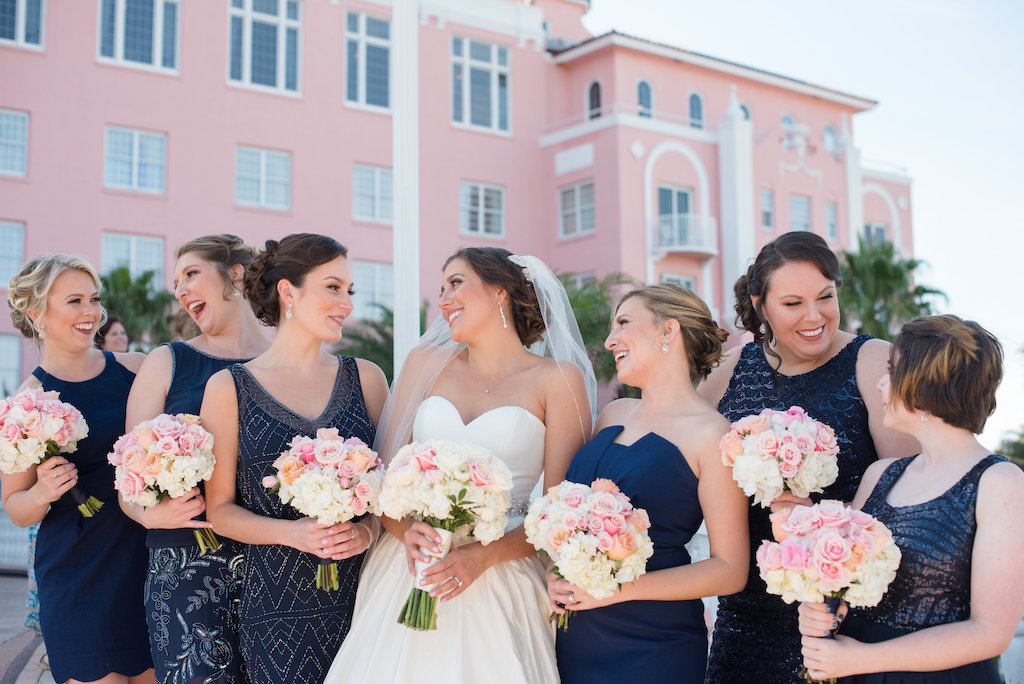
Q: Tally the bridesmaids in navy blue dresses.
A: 6